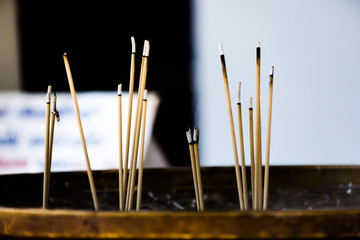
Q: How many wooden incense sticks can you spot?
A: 15